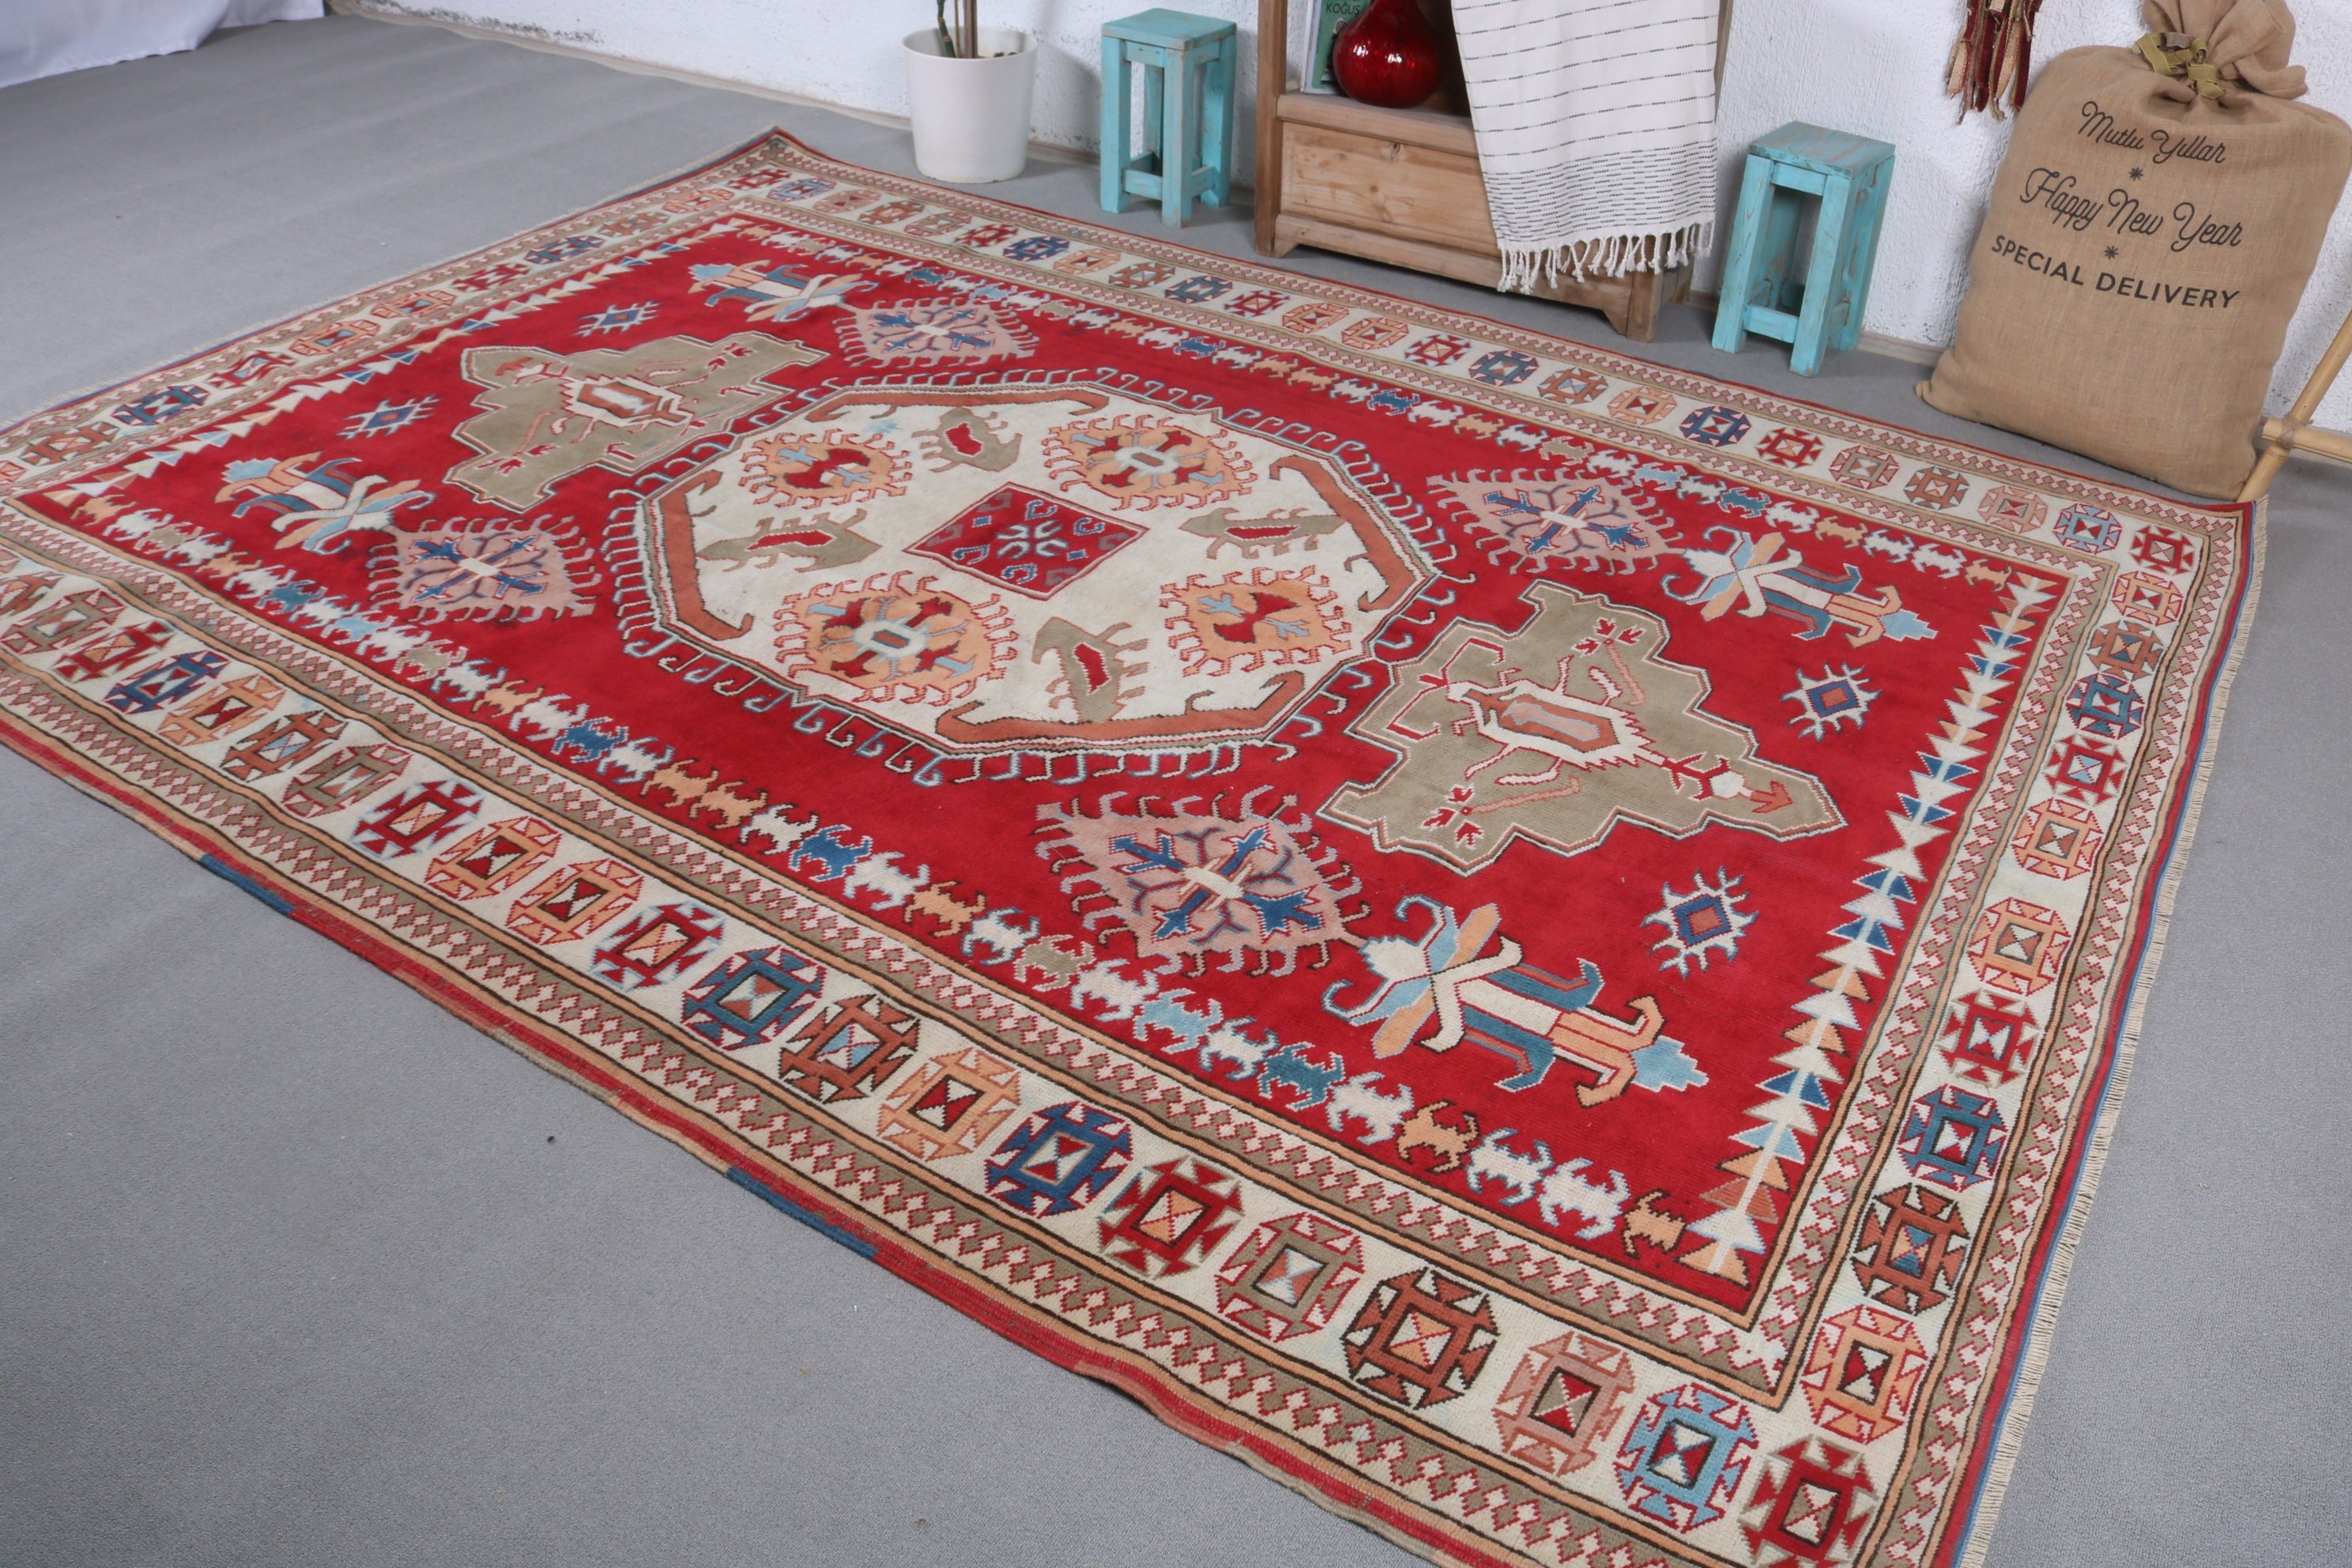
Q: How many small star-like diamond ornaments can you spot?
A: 4